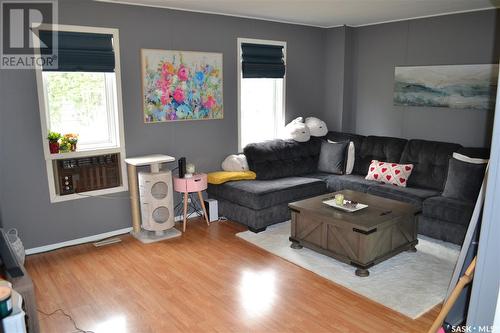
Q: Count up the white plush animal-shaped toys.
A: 3